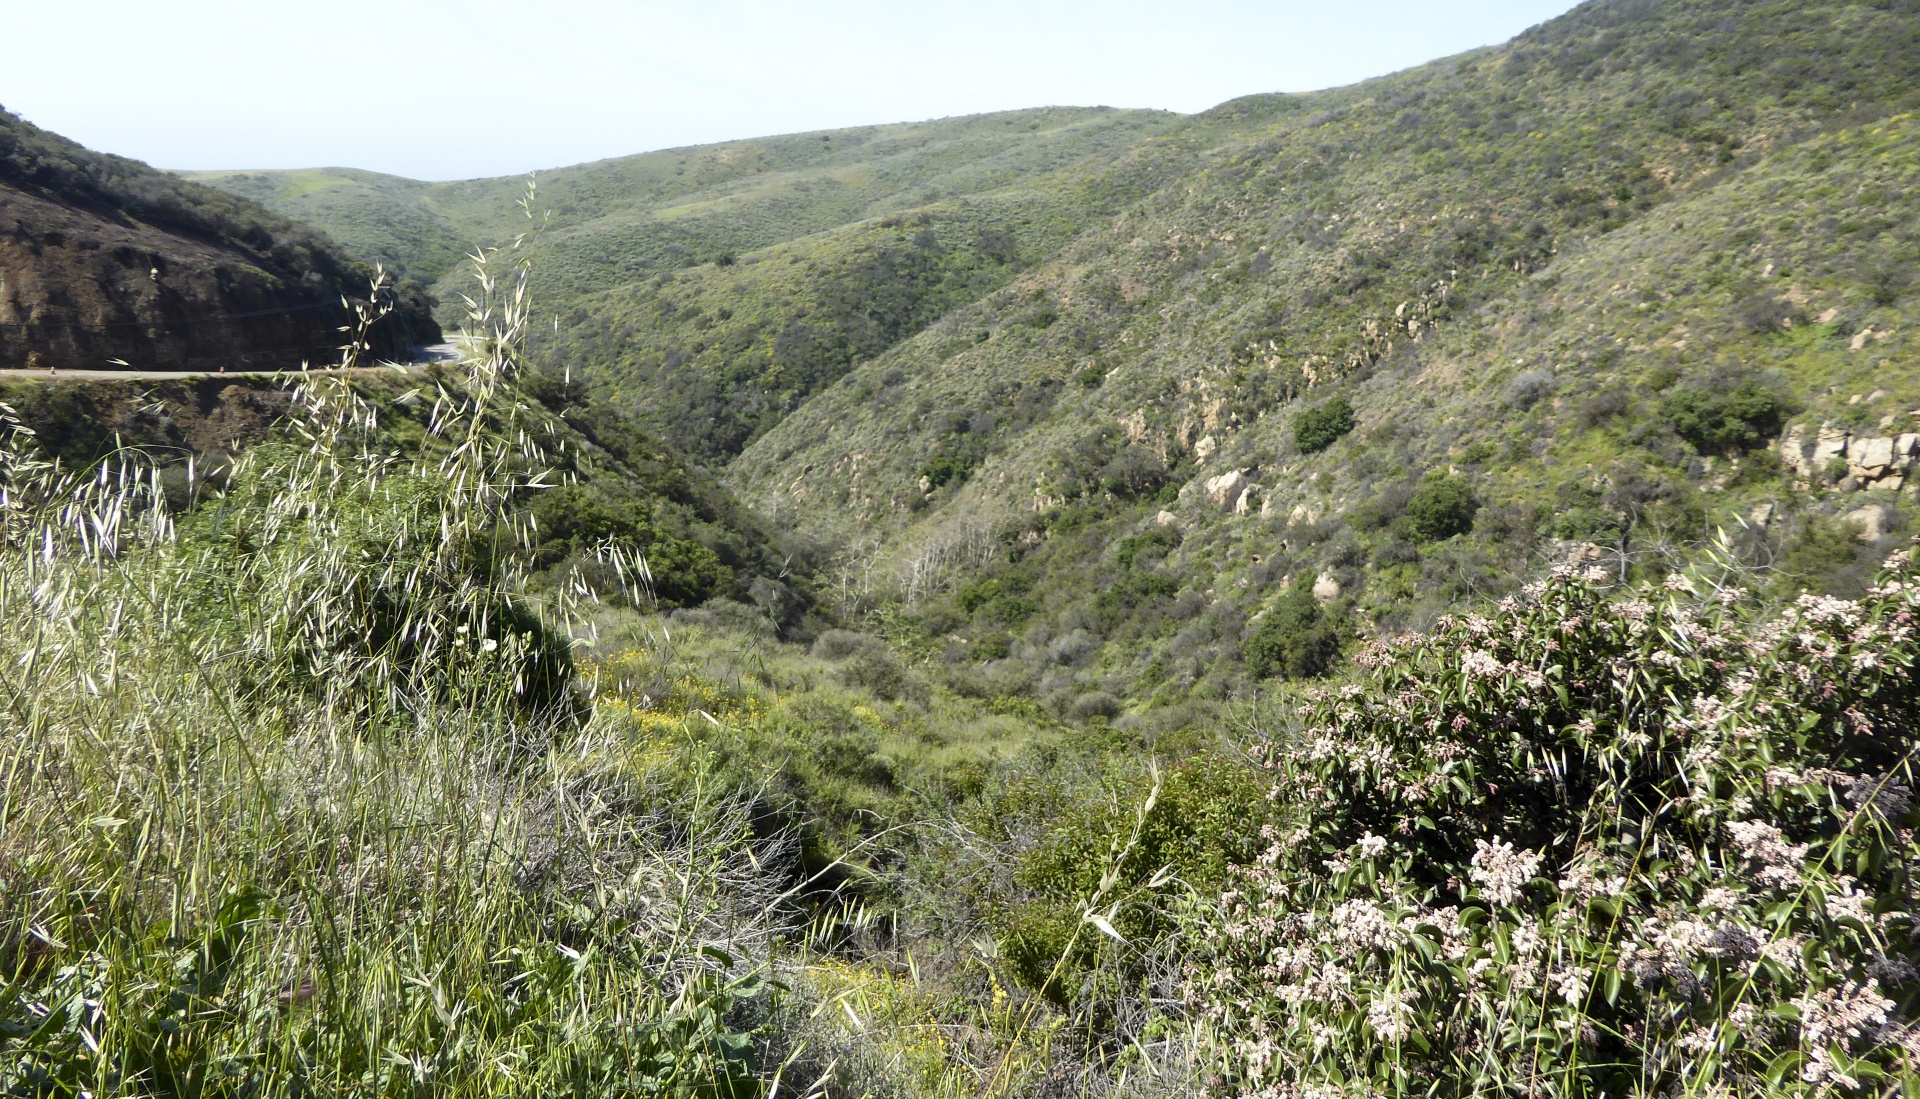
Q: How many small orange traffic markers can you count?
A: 2